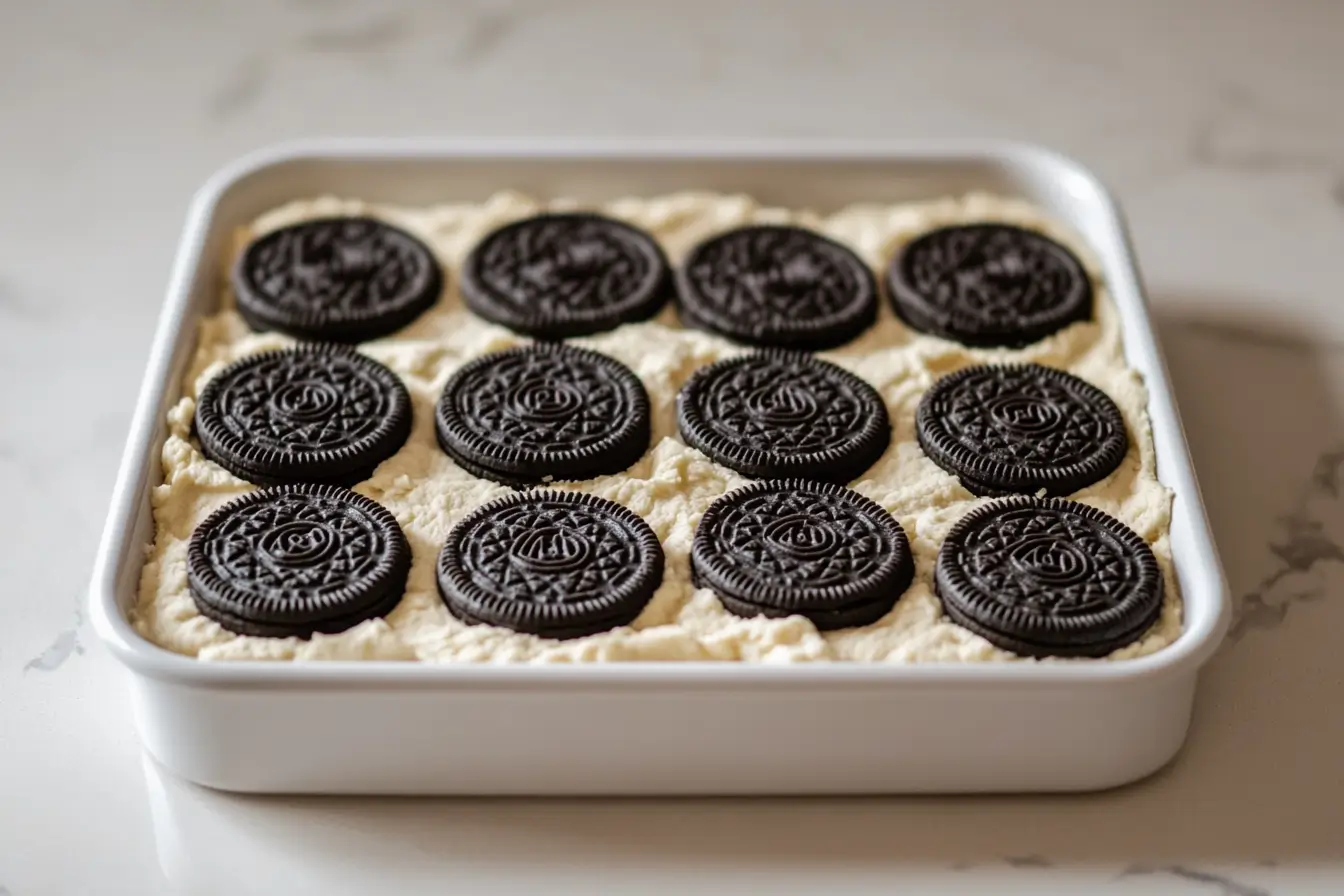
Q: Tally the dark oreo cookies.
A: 12